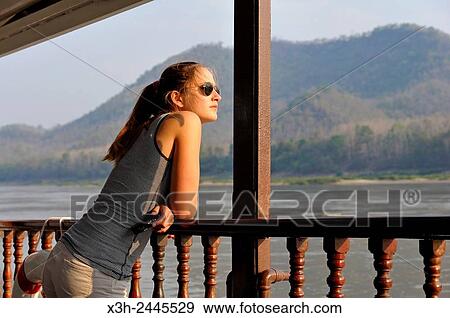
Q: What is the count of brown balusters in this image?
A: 12